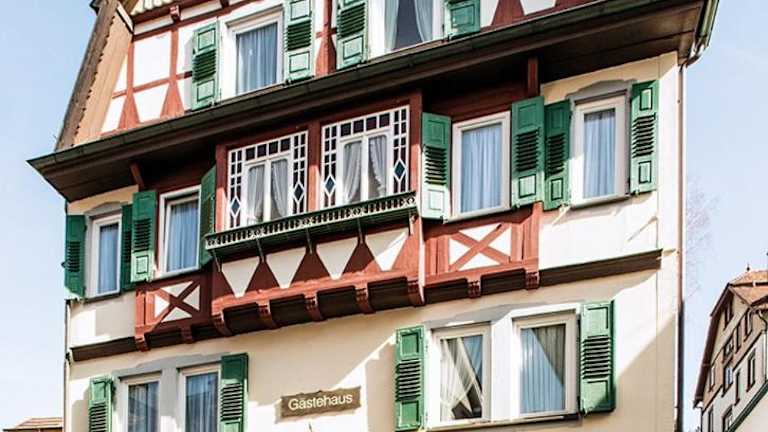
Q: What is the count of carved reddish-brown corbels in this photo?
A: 9